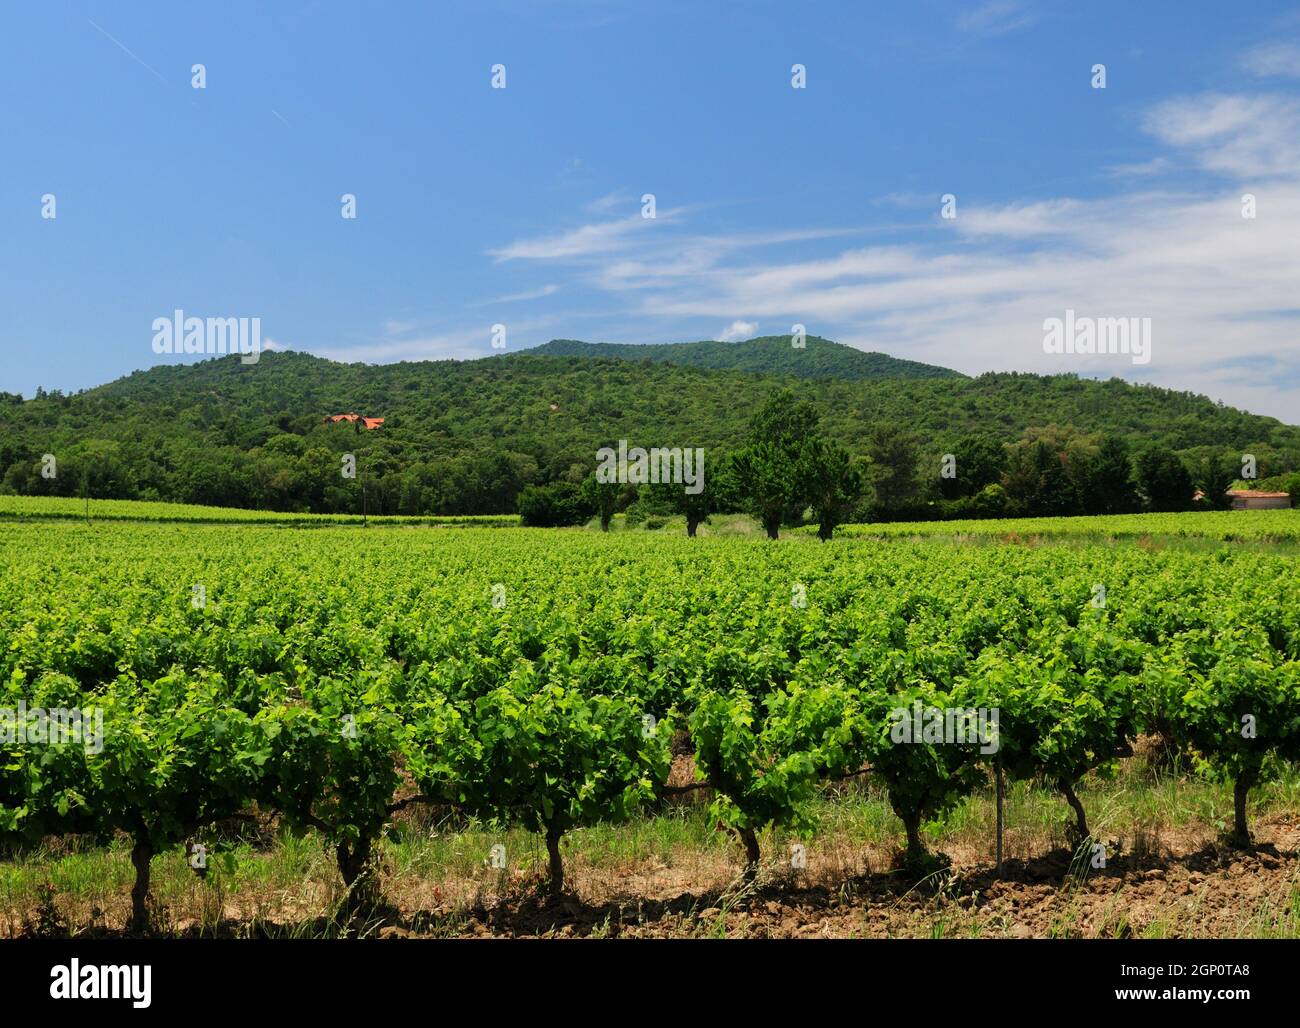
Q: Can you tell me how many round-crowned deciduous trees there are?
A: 4